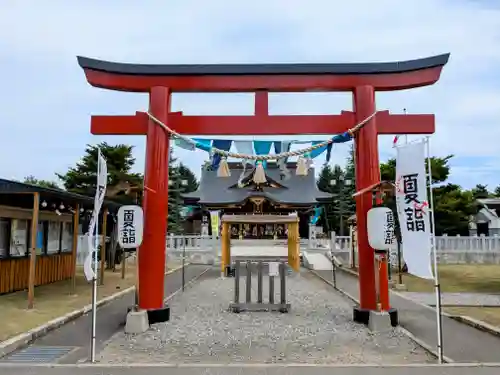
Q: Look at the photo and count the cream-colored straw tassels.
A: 3